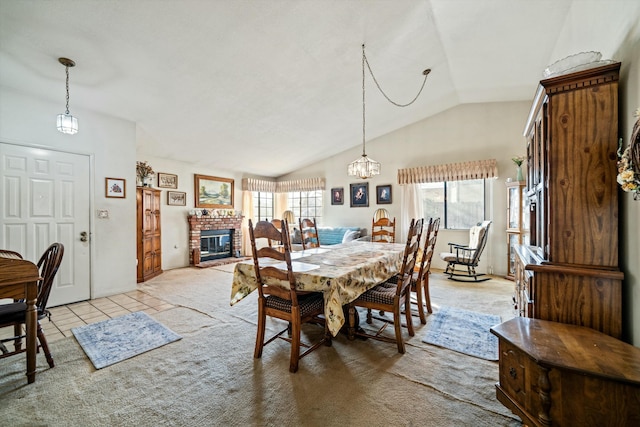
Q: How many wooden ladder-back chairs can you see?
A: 6